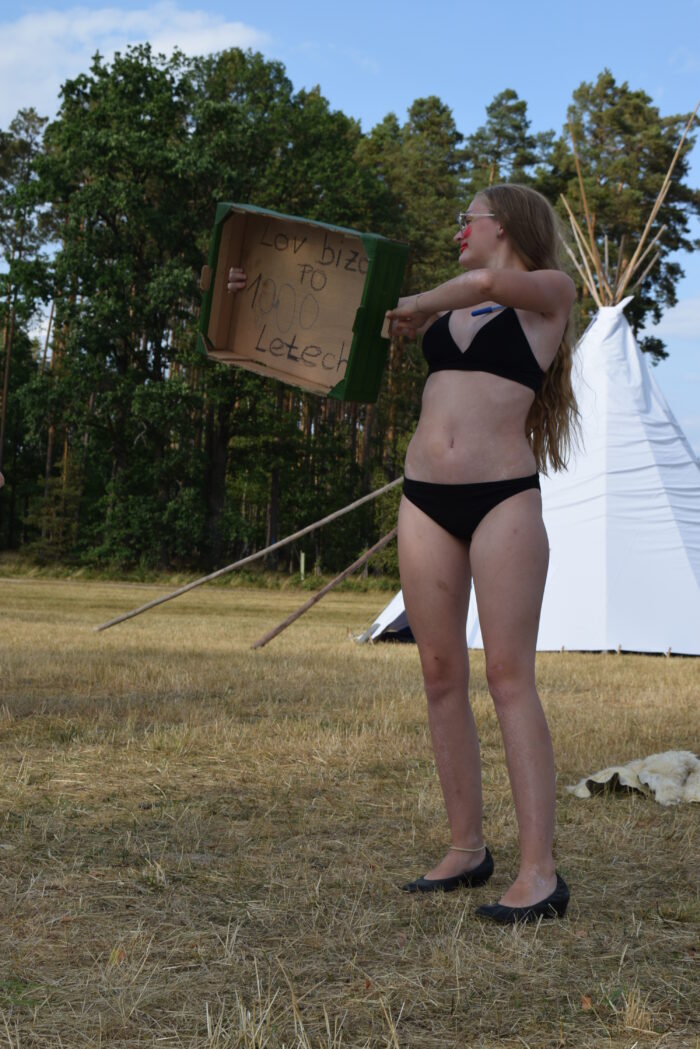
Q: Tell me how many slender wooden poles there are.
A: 12